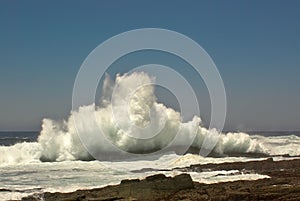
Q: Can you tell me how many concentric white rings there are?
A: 2